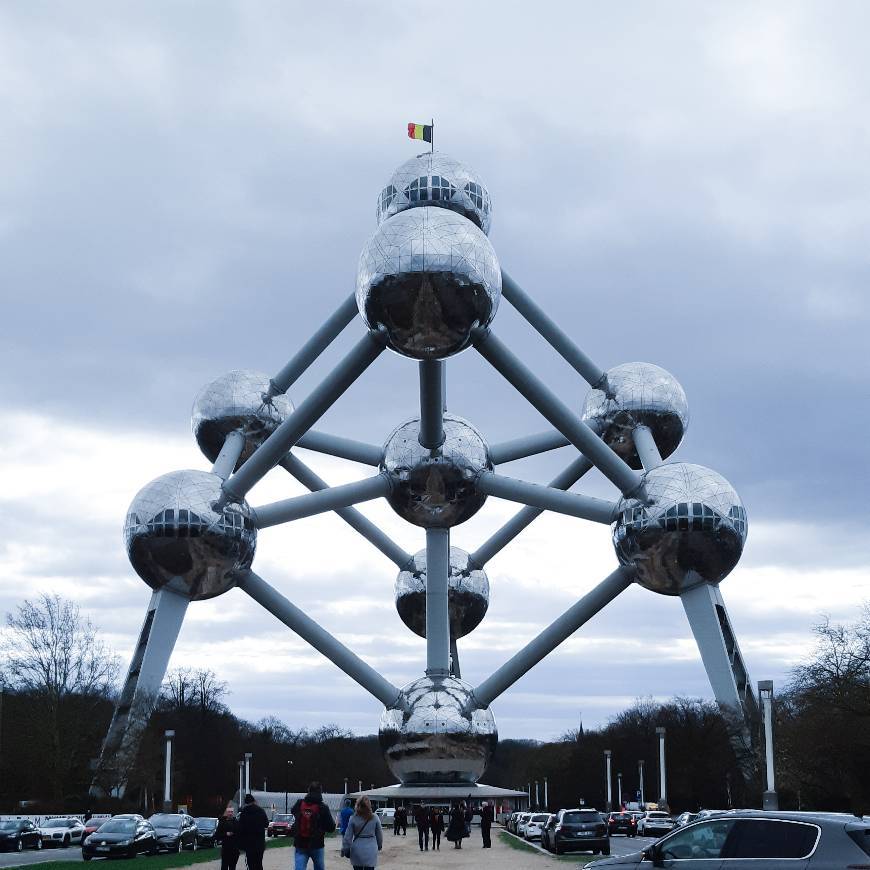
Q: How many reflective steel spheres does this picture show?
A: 9